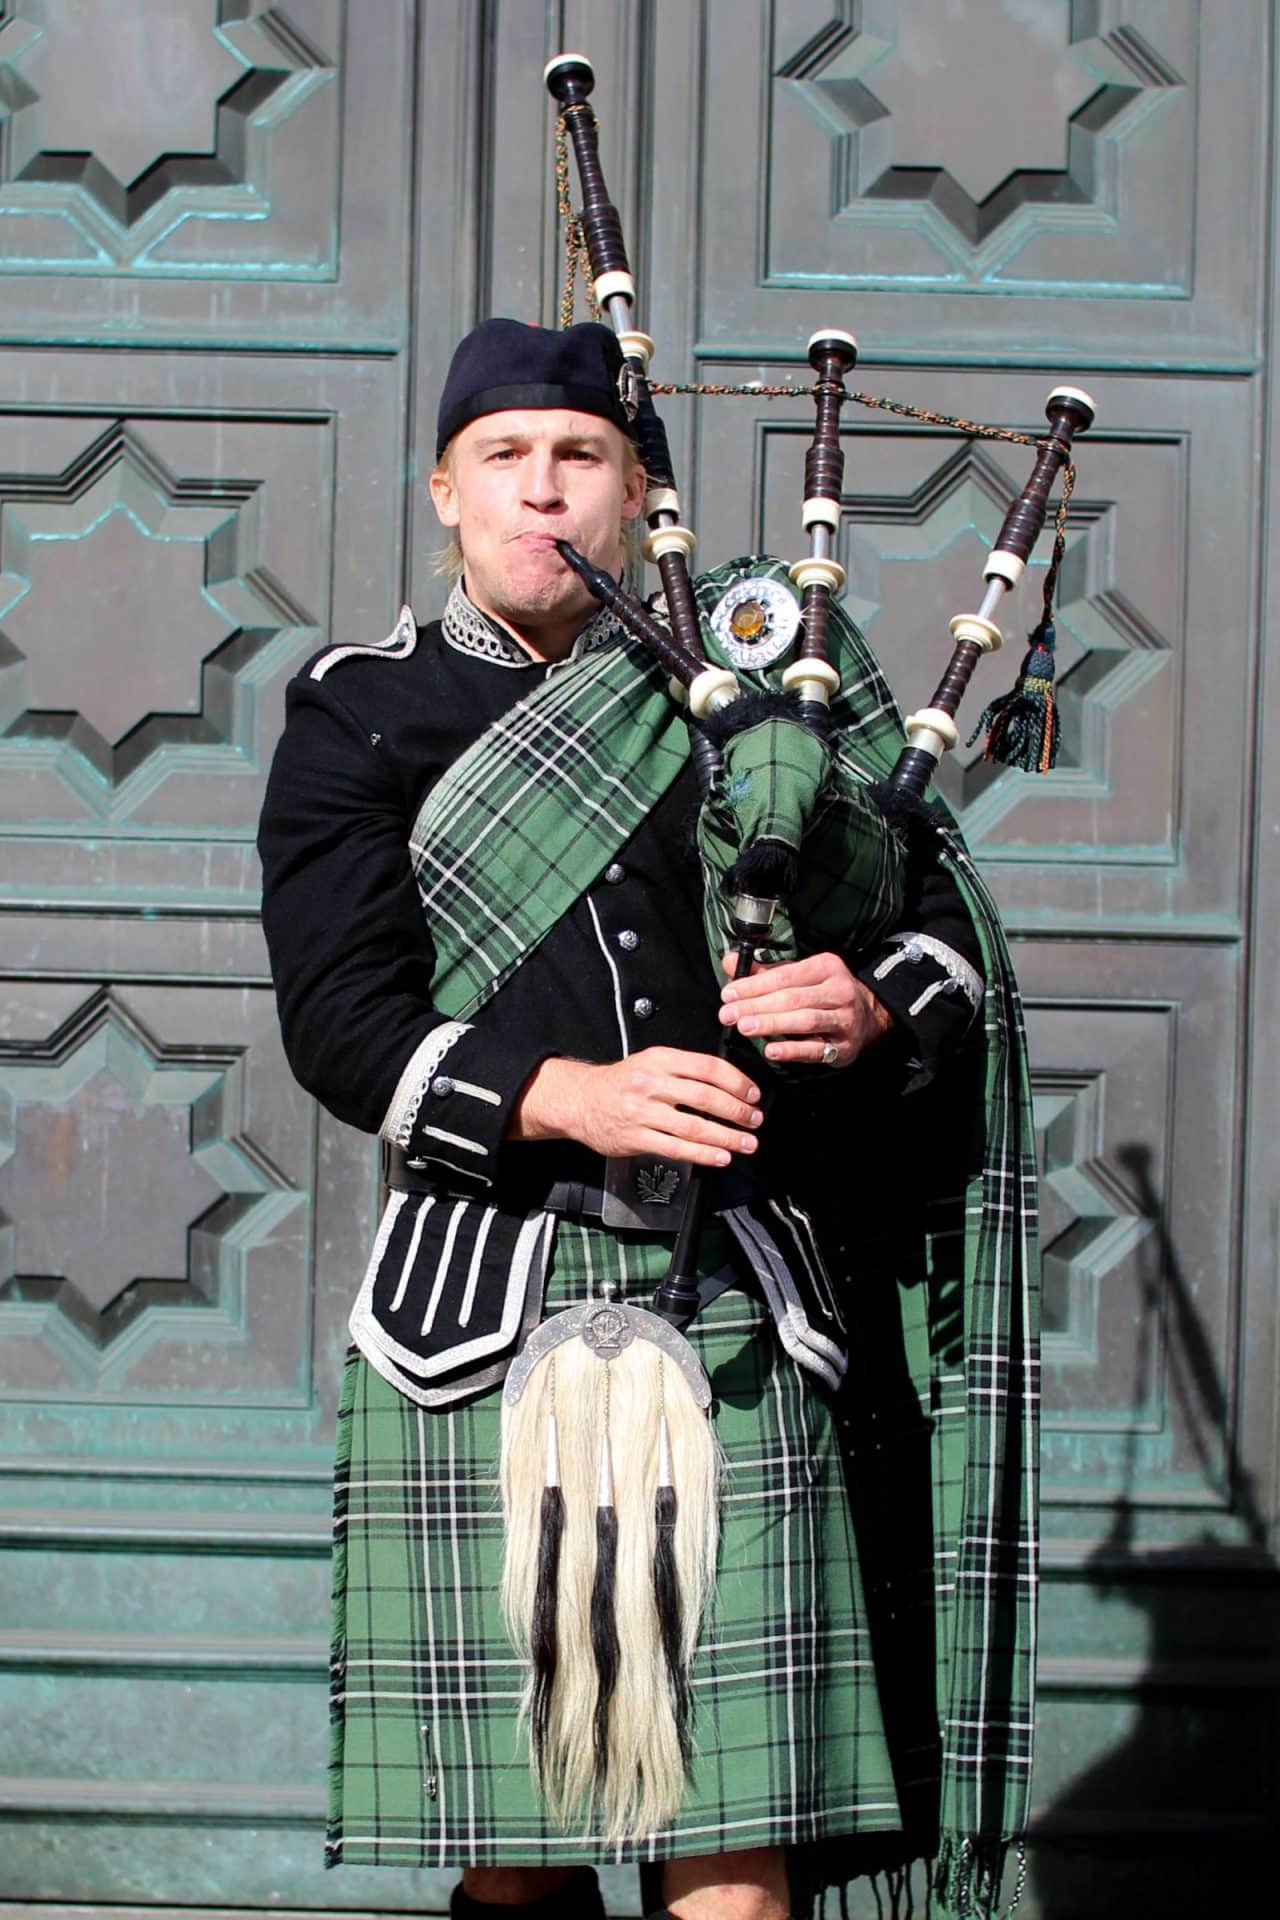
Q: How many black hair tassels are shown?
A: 3